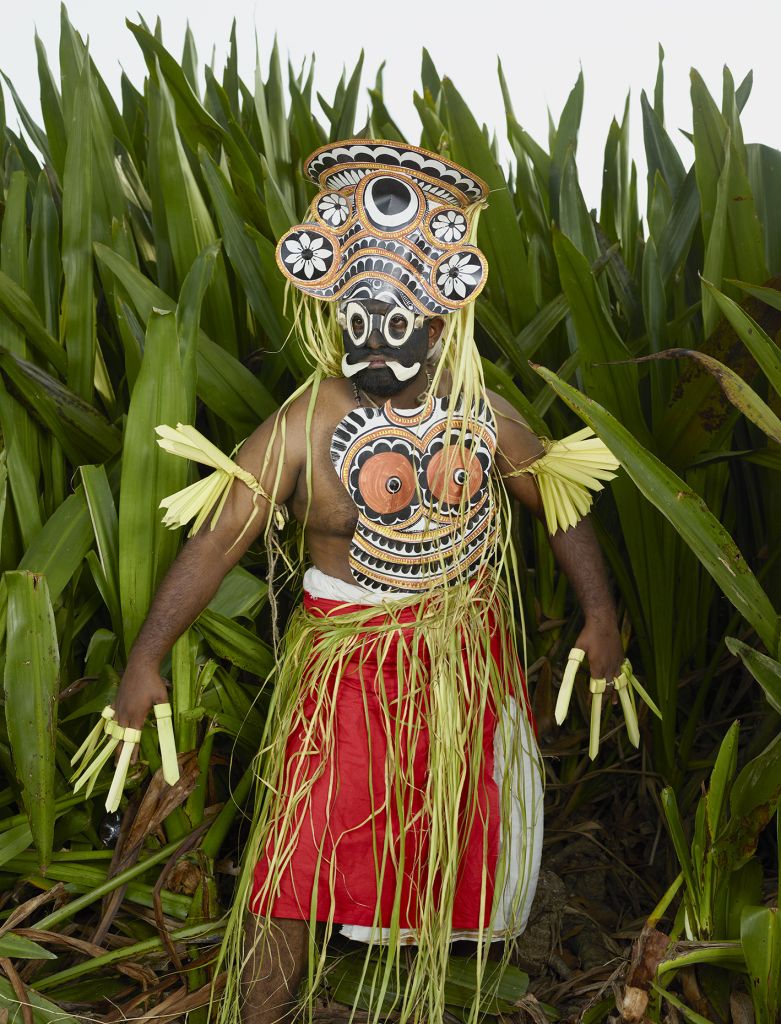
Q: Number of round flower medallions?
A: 4